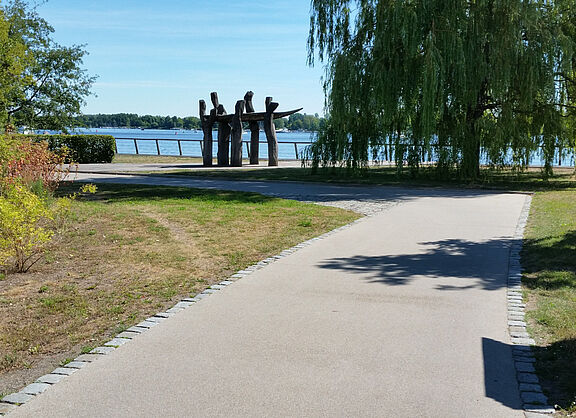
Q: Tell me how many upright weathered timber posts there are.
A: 5